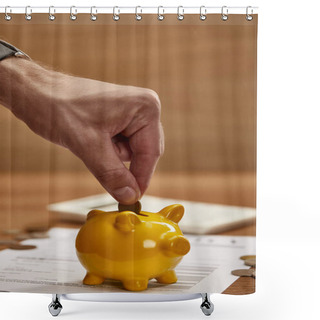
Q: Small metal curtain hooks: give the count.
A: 12